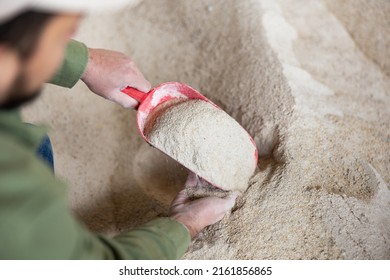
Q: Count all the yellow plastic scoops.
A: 0